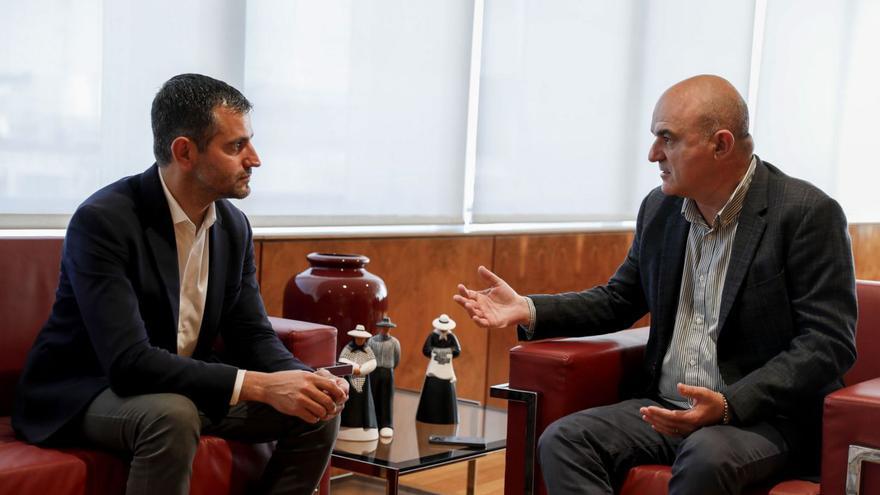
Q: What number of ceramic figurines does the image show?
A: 3